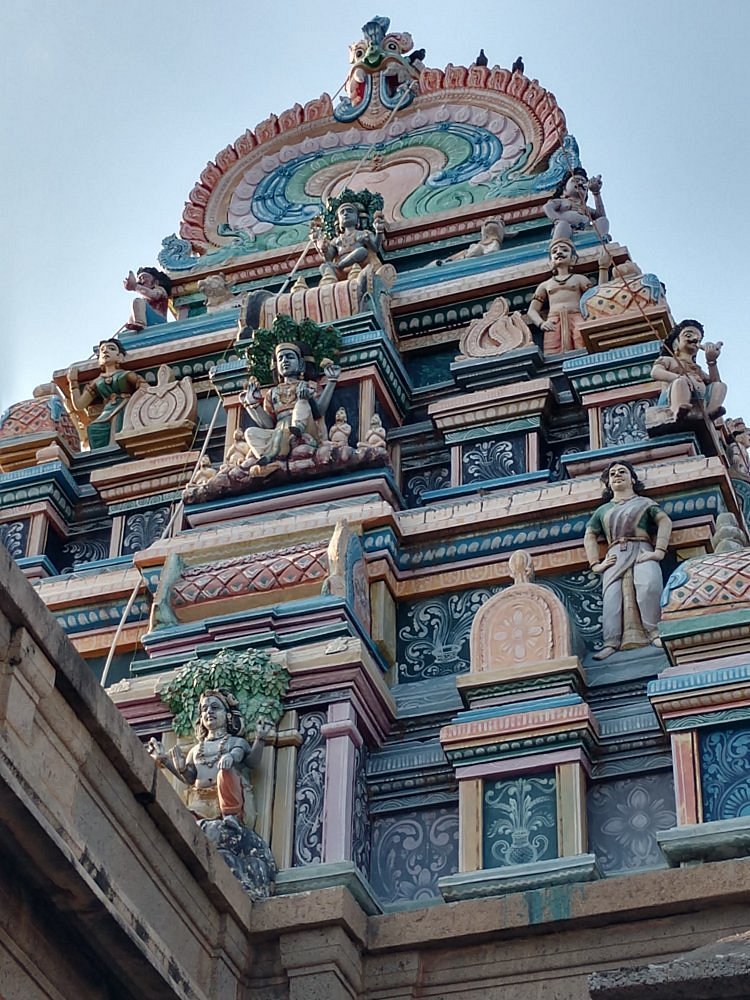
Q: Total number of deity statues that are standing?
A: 3